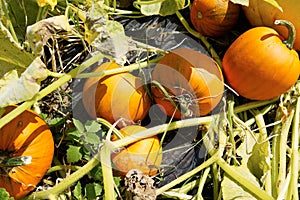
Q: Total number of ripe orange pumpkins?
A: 7